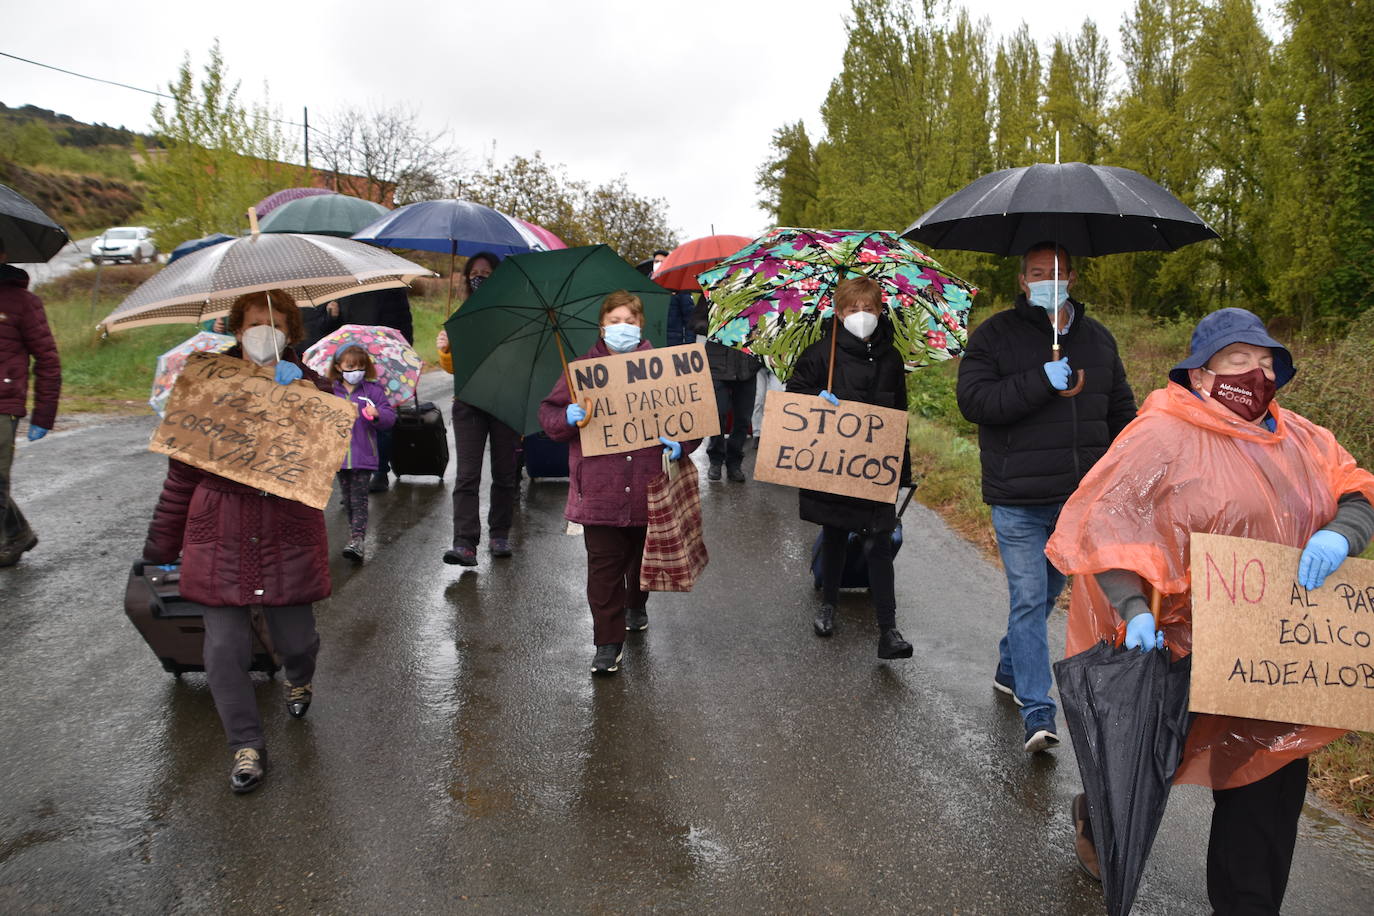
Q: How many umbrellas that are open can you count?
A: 14